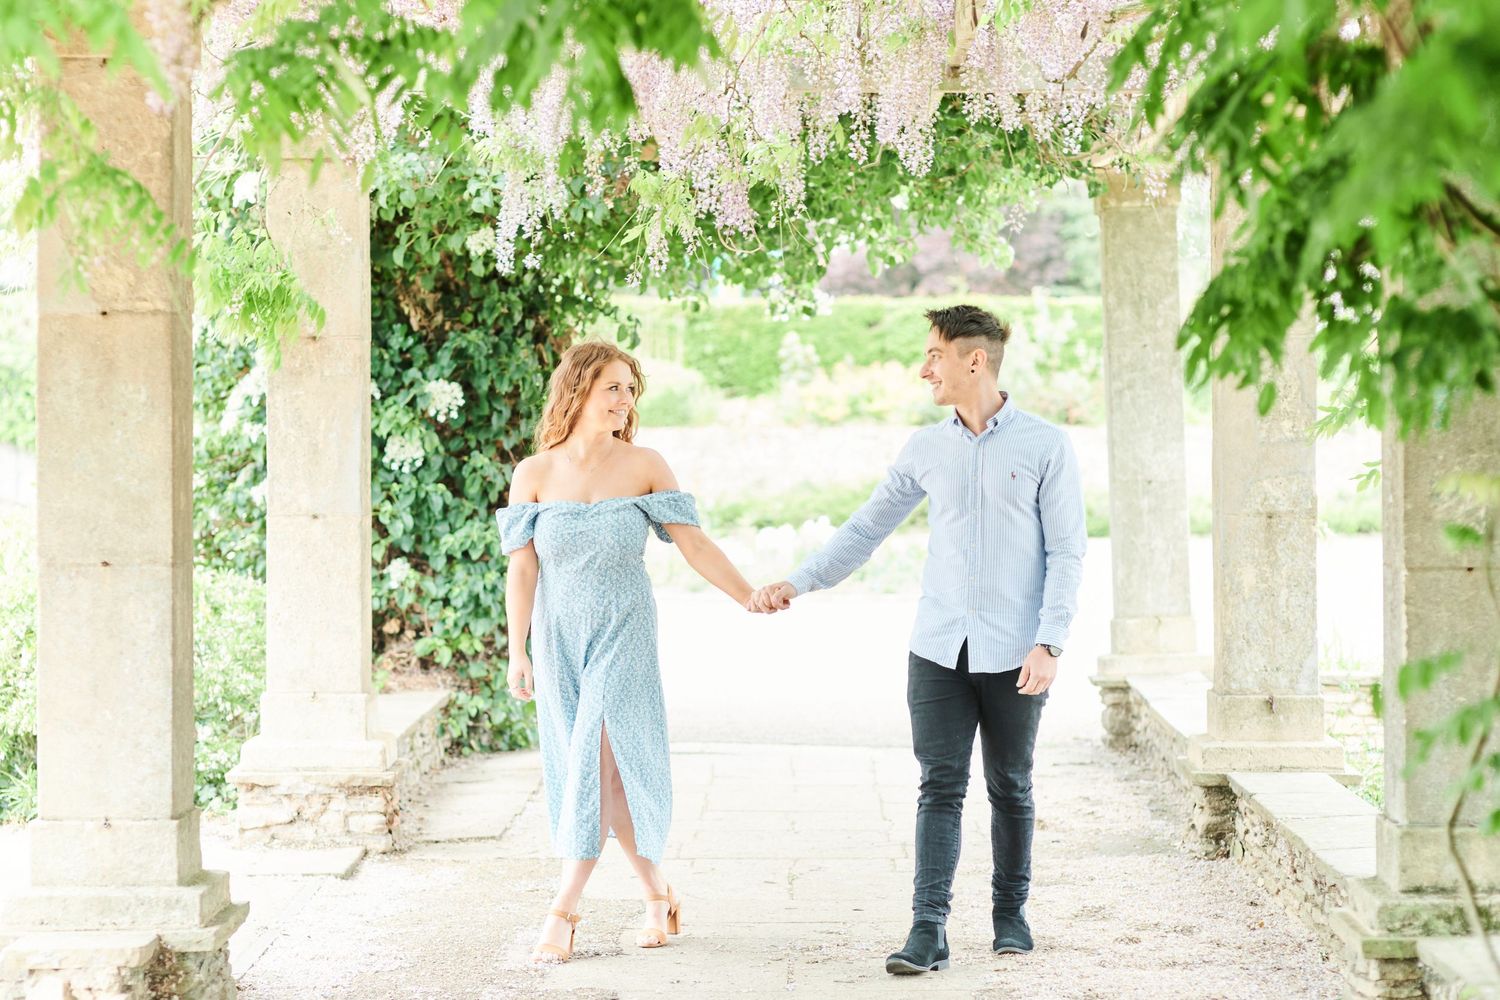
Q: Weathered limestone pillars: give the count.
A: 5